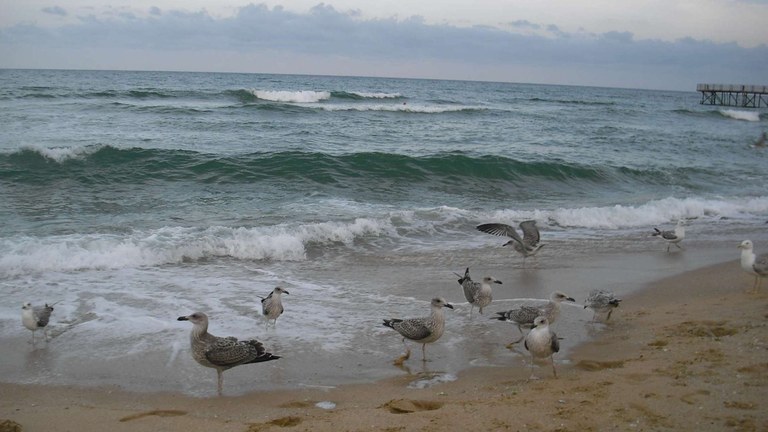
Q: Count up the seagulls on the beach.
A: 11